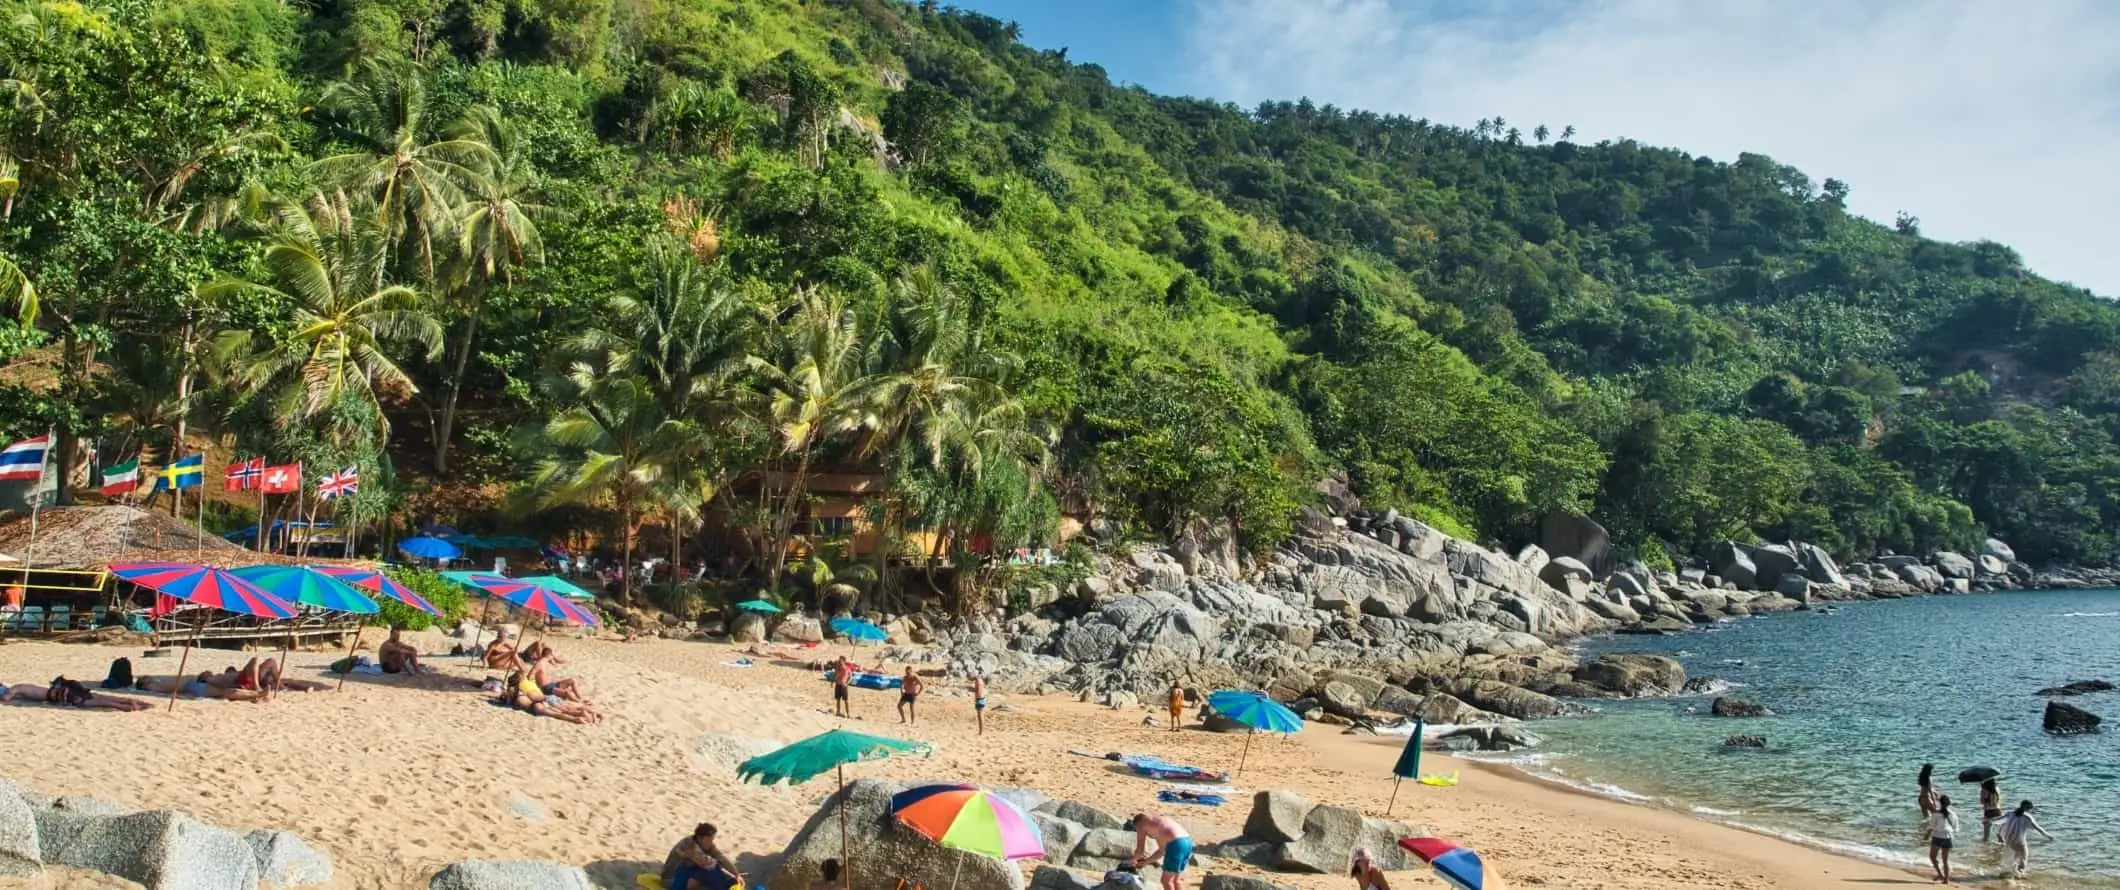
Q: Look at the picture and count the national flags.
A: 6